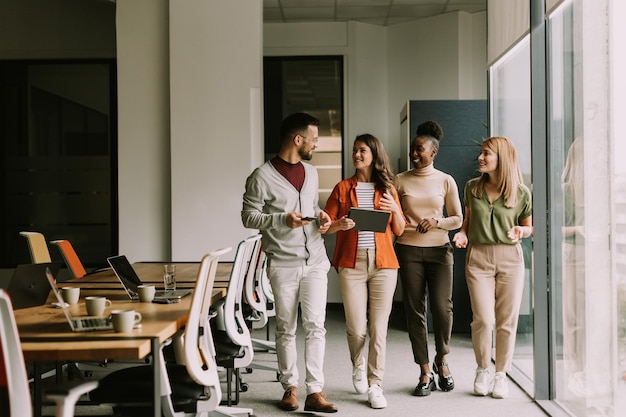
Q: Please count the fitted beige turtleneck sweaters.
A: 1